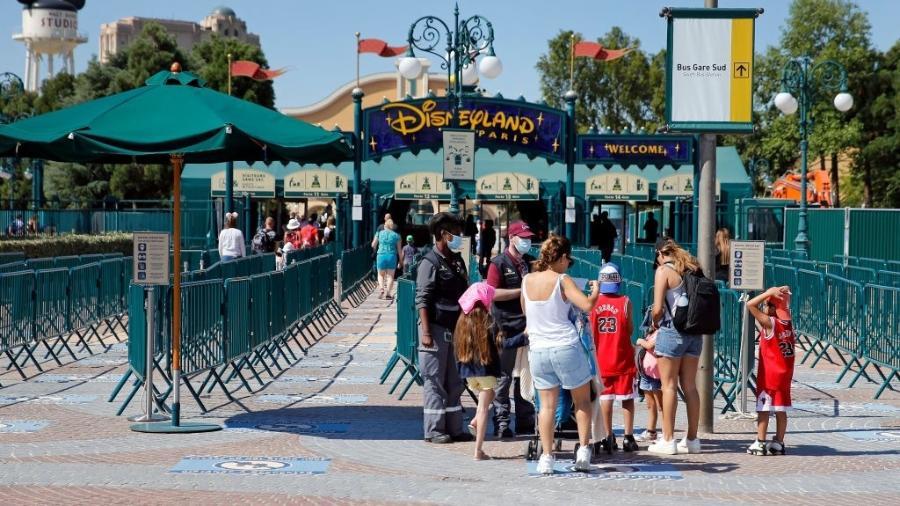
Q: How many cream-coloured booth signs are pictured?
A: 6